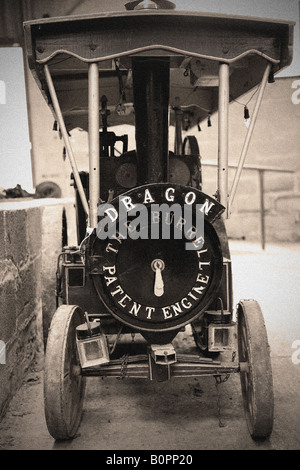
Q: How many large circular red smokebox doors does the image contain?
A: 0